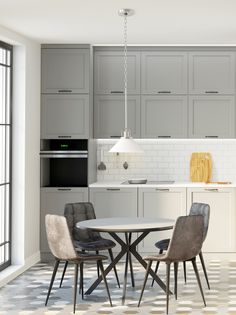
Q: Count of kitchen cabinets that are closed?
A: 12